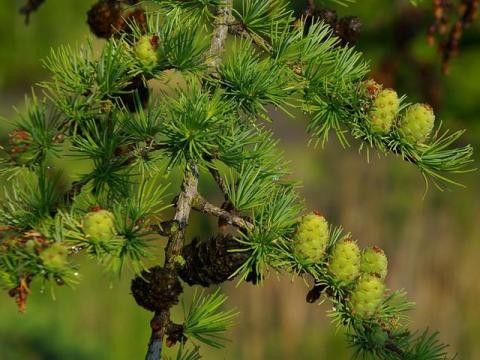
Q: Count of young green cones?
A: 9